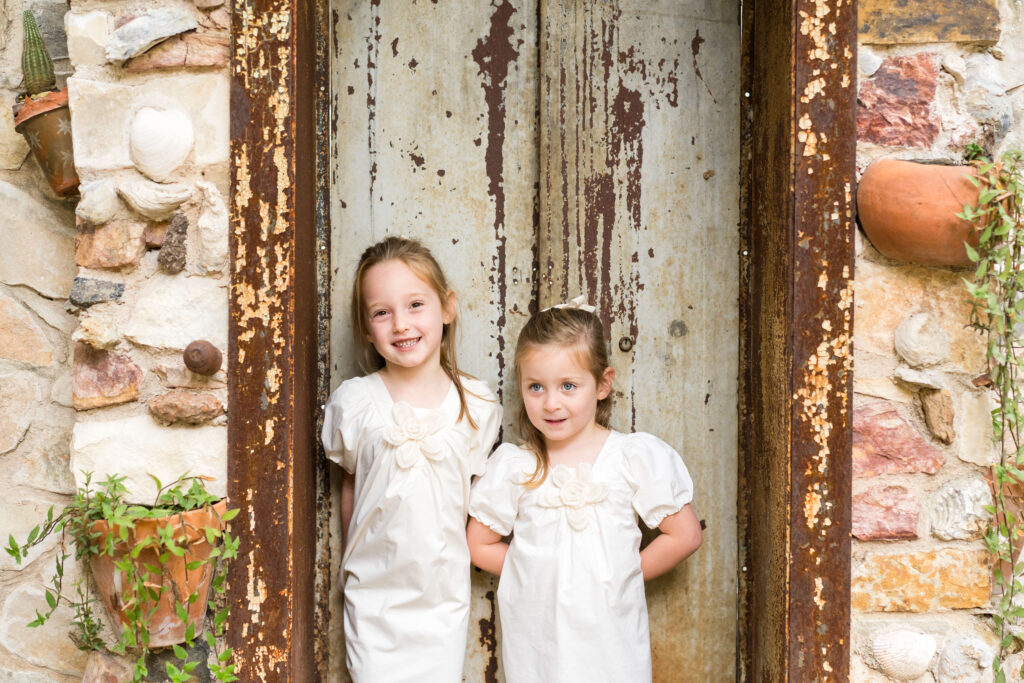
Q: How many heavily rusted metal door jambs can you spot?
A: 2